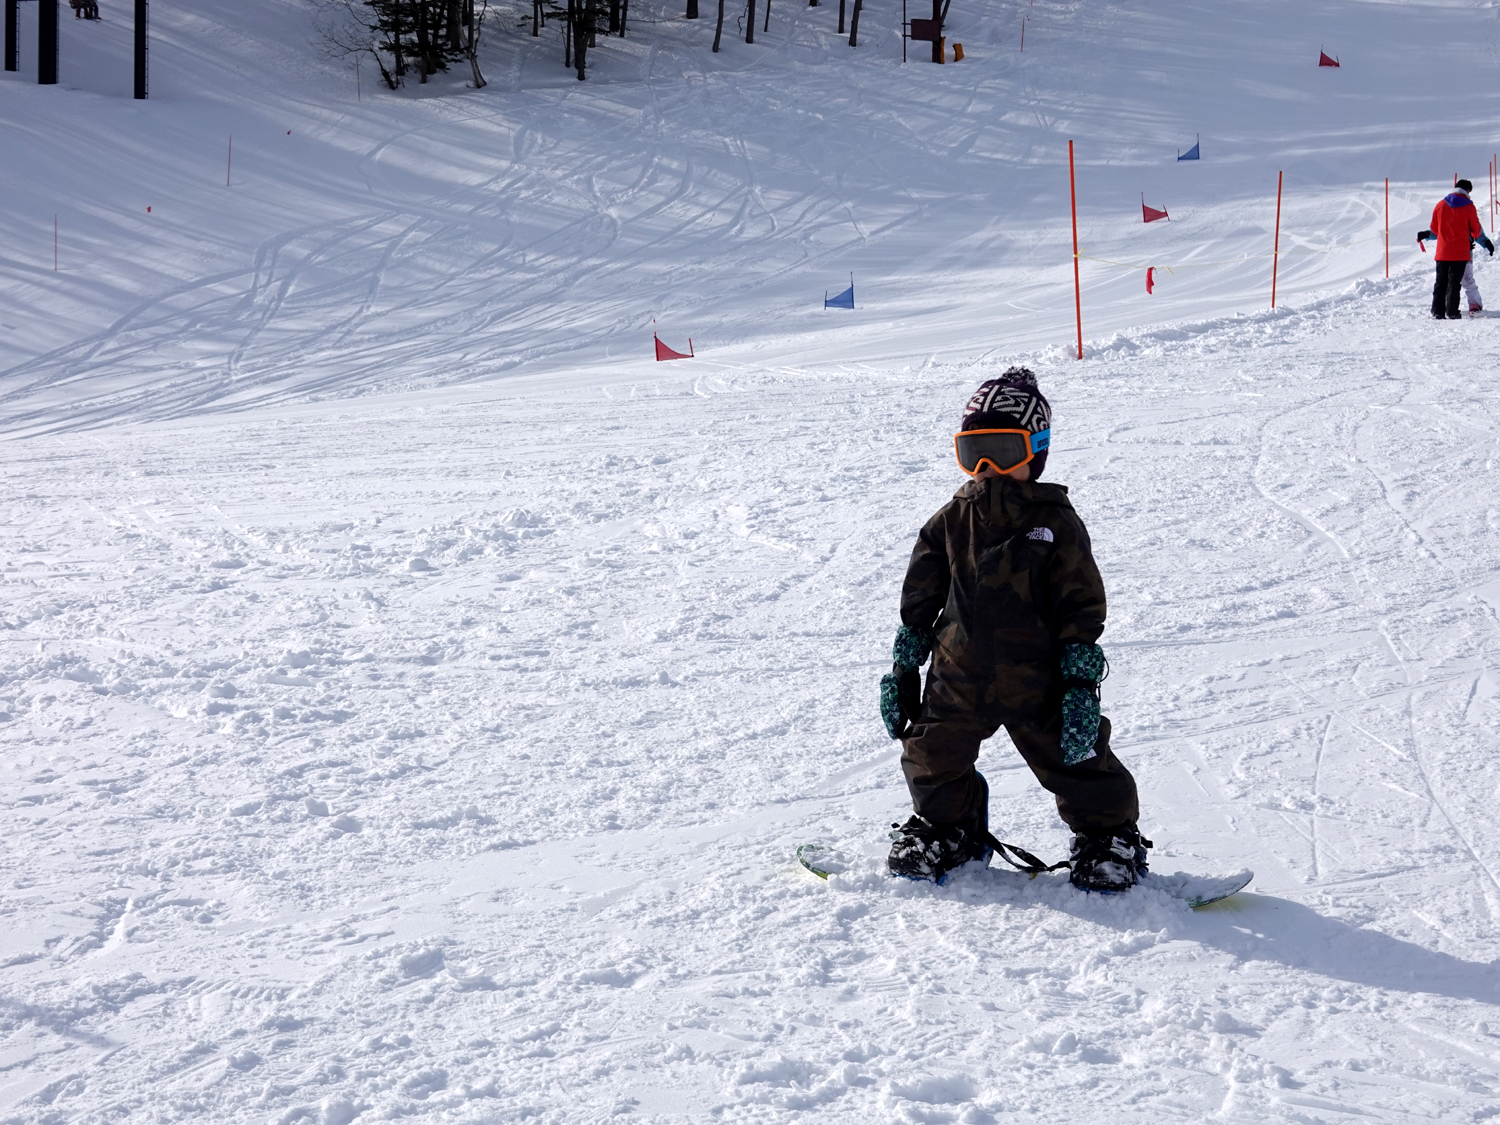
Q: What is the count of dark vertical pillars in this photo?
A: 3